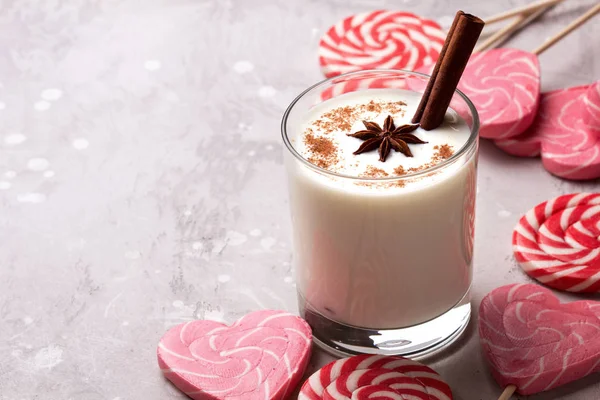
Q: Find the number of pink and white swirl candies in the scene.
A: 4